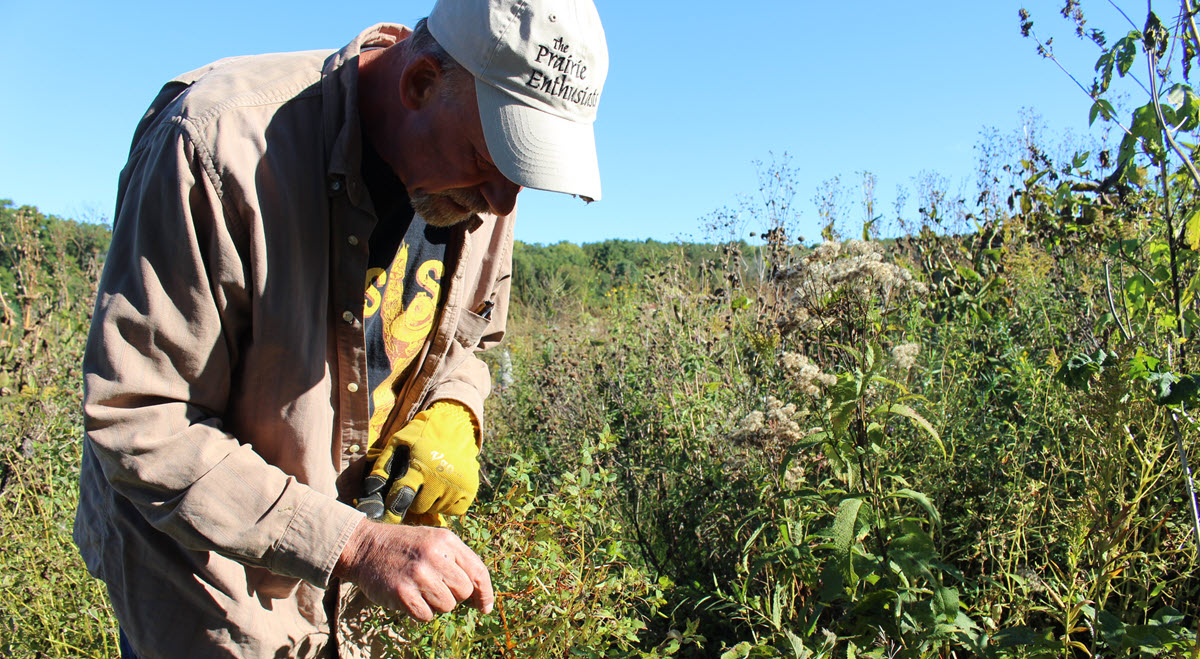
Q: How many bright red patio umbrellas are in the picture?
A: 0